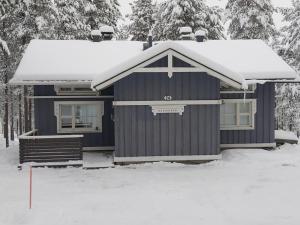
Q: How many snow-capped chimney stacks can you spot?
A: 4